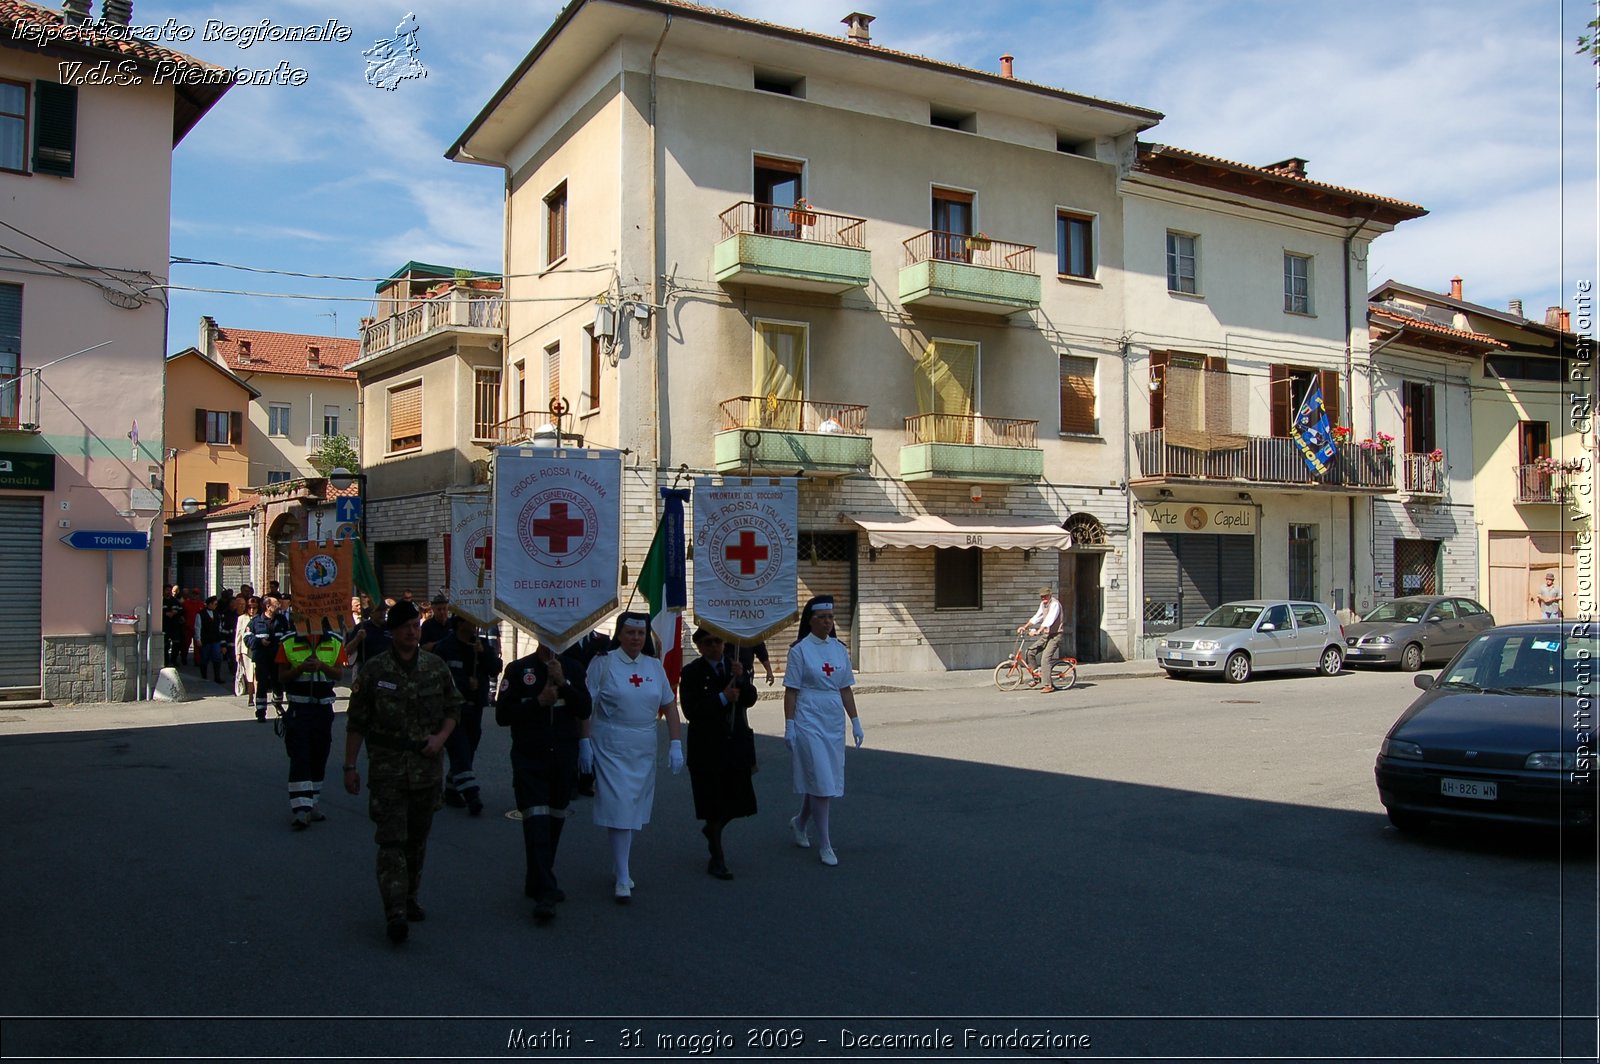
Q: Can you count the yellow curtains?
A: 2